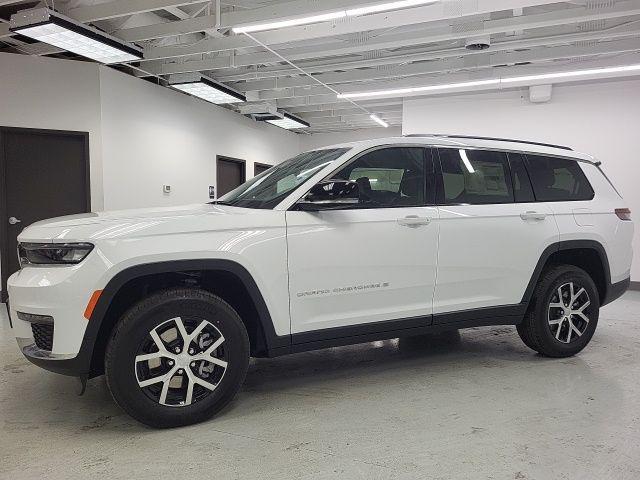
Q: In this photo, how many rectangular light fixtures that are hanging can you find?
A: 3